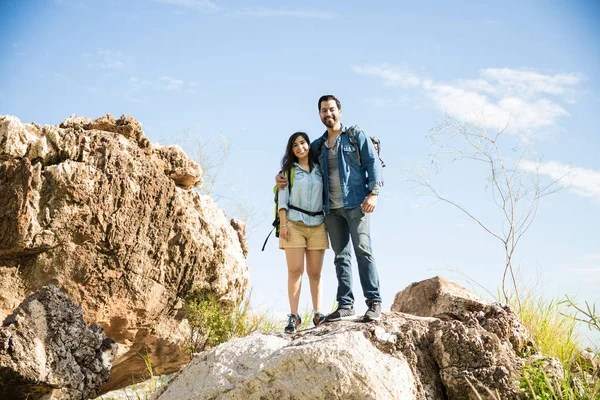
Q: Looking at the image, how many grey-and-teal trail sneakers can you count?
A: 2